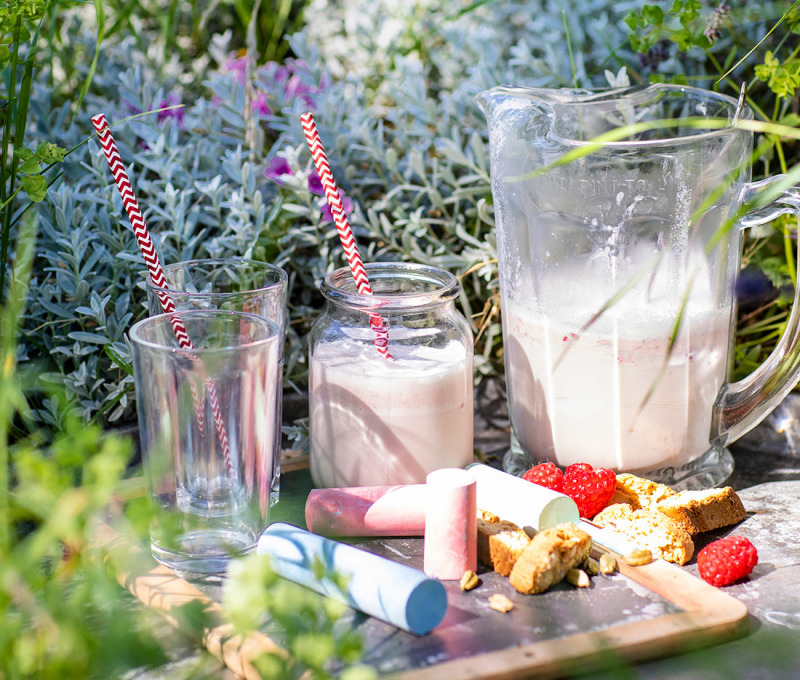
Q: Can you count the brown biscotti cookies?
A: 5